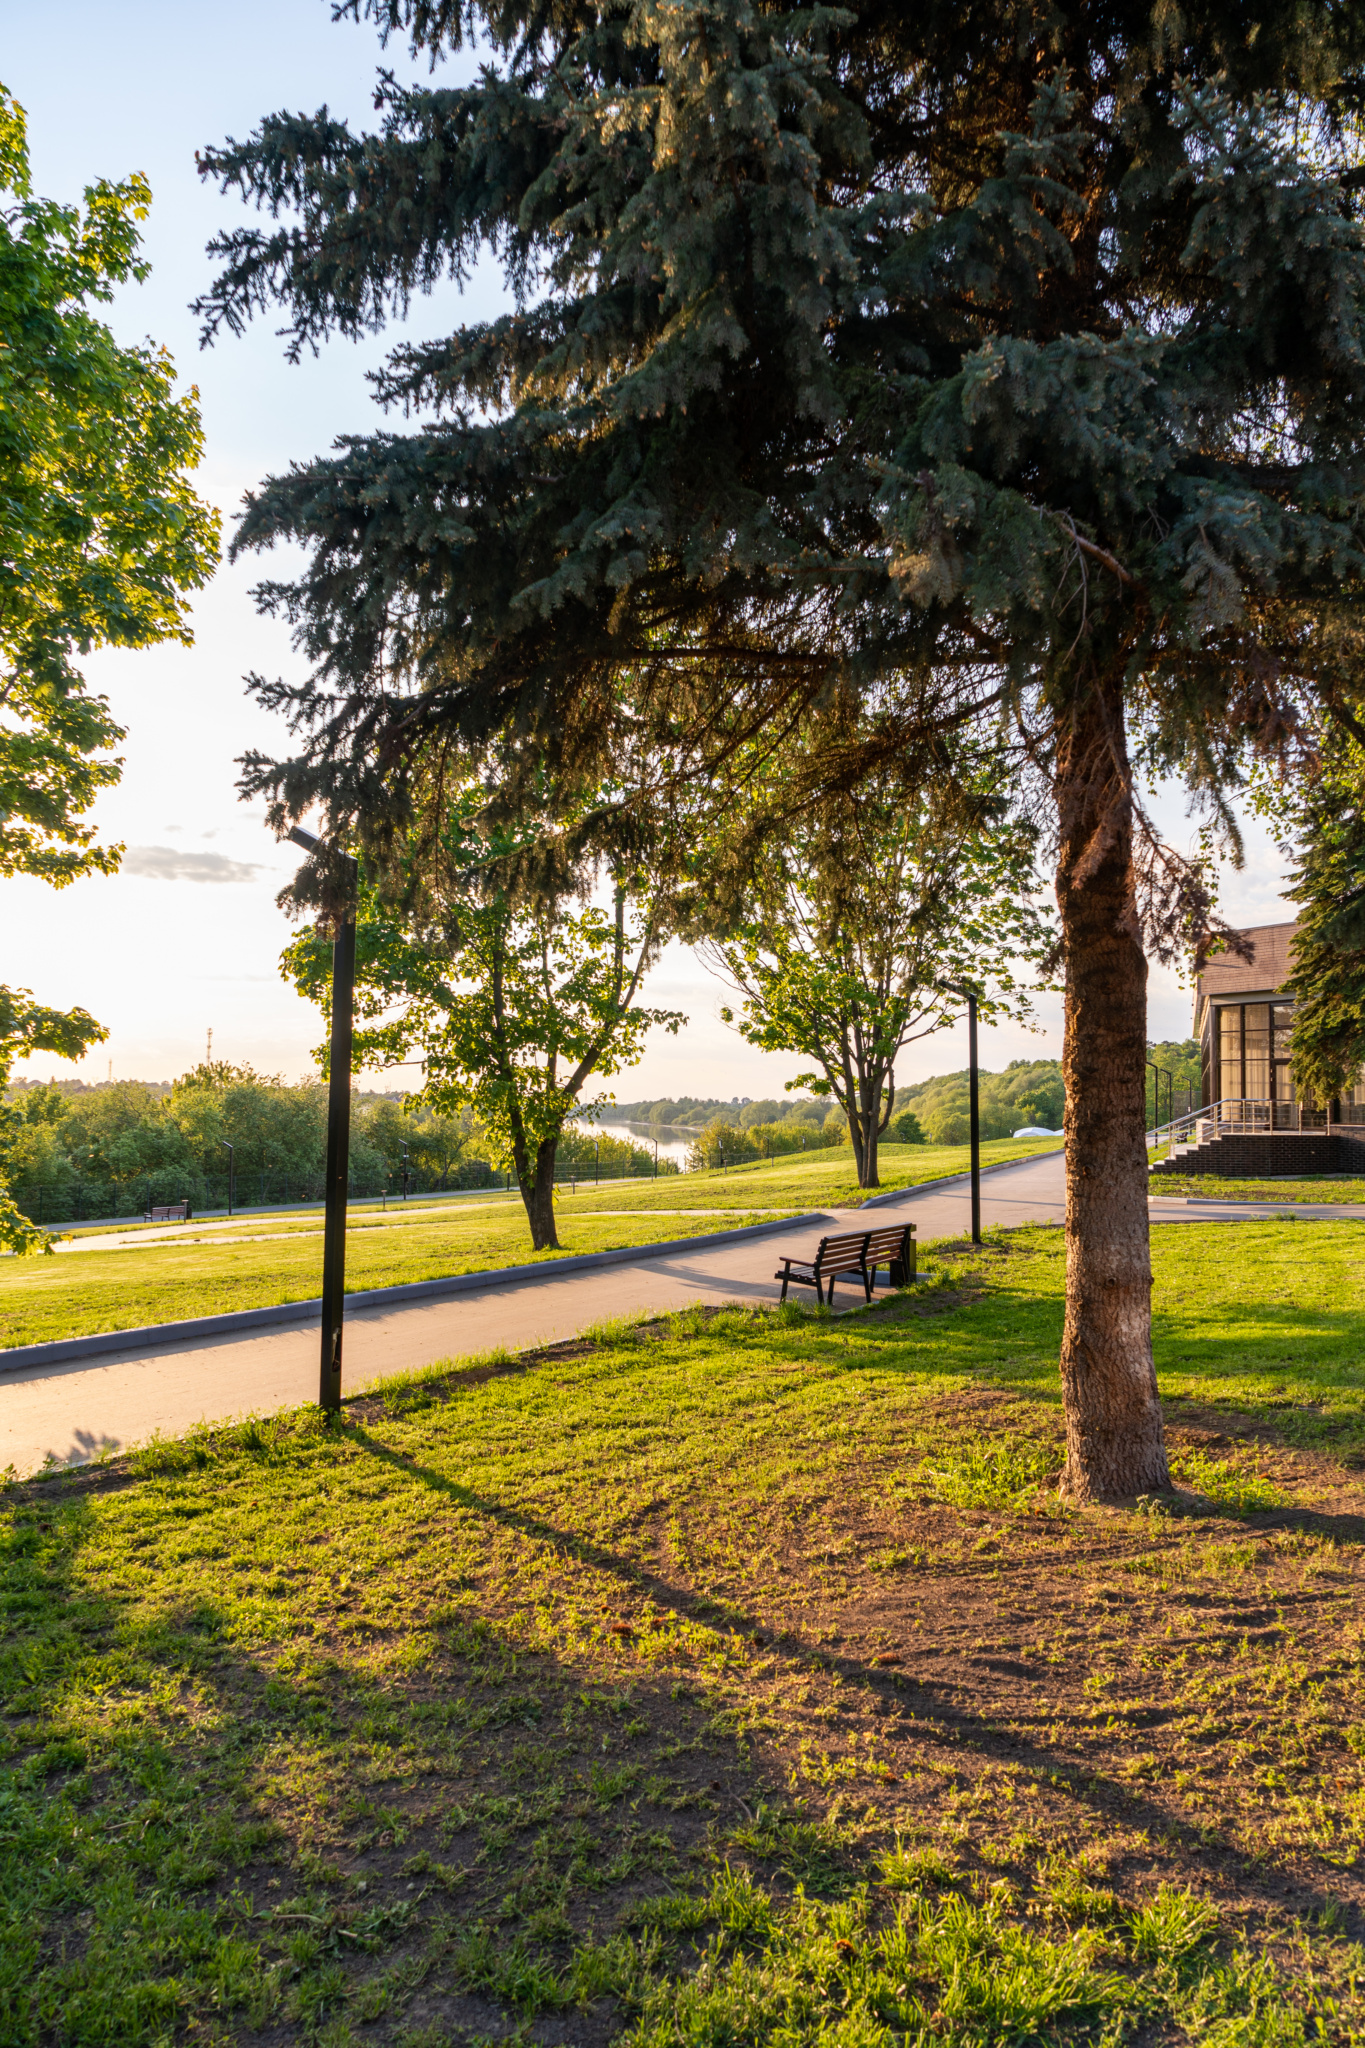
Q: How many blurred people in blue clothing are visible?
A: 0